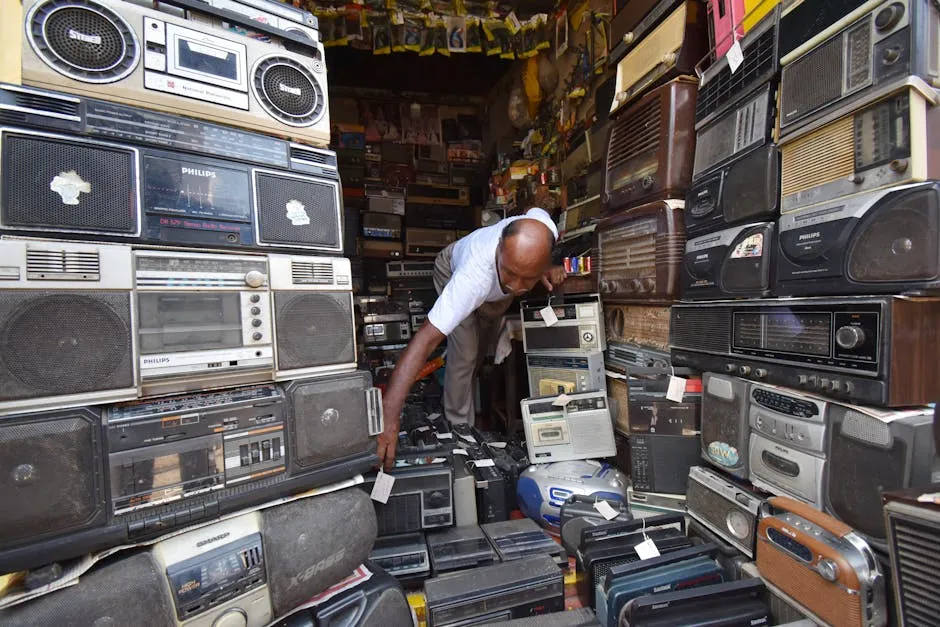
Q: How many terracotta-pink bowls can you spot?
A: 0